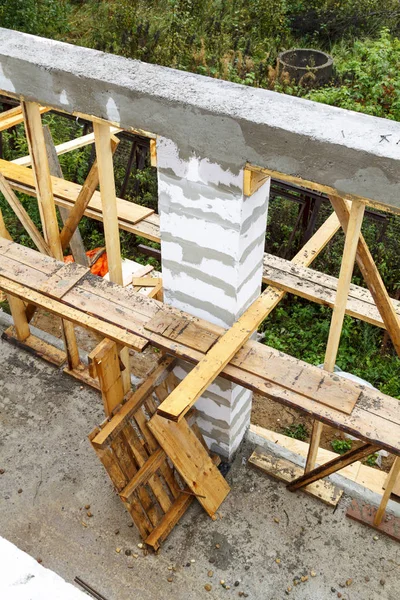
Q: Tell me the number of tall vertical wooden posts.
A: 3